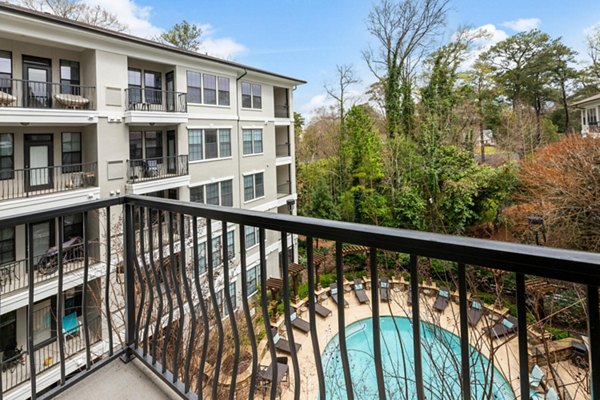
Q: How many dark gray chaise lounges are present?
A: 10